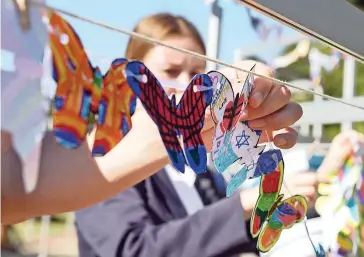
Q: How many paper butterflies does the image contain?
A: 5